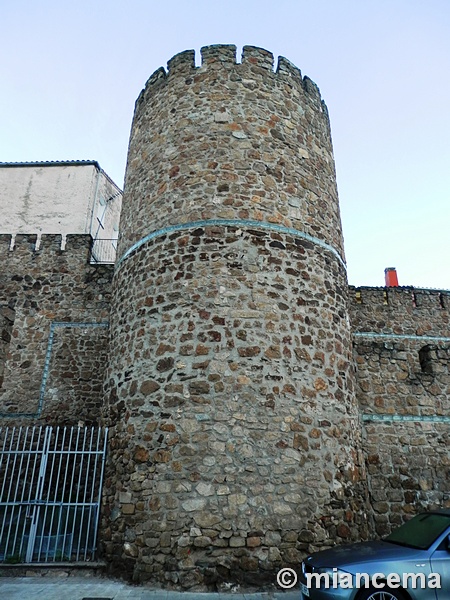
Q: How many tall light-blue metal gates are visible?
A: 1